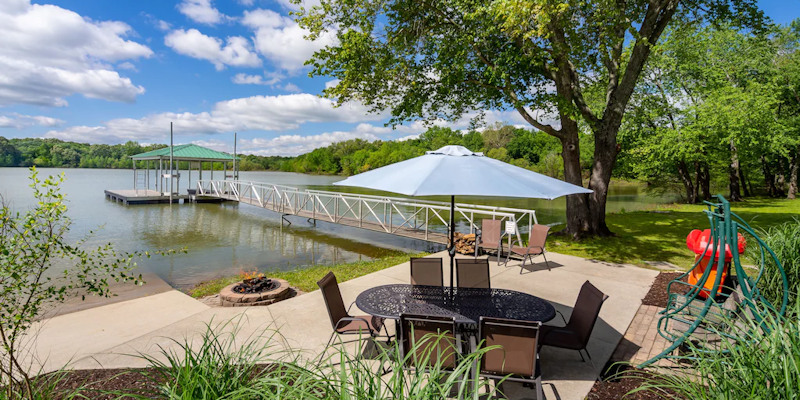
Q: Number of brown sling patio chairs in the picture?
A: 8